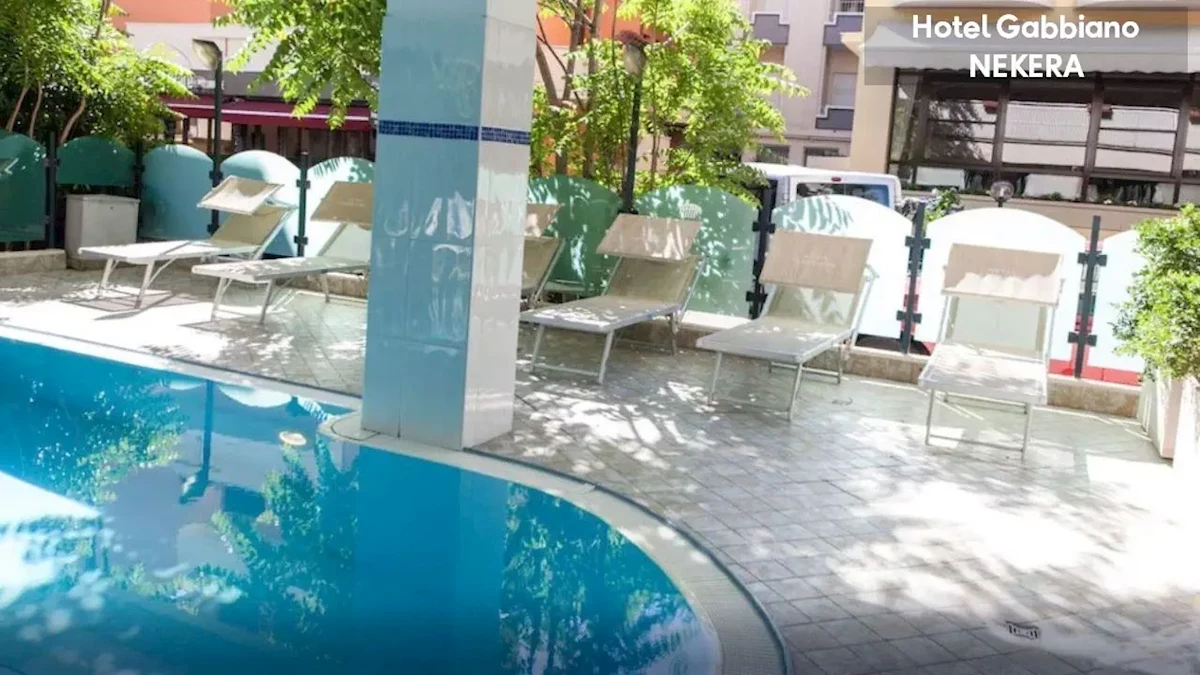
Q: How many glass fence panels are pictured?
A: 10